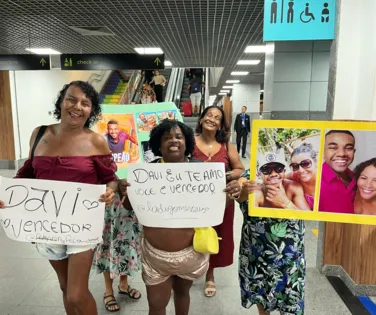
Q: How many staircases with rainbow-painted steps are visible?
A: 1